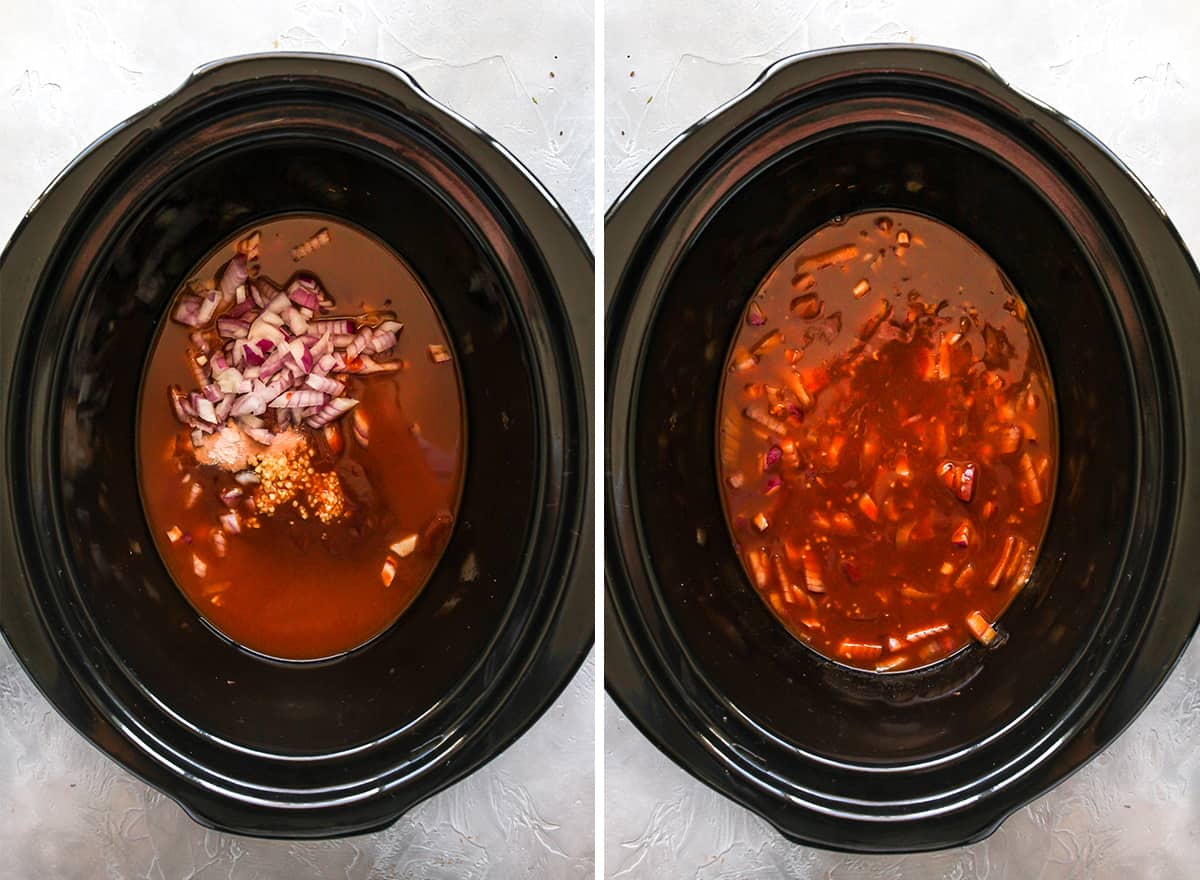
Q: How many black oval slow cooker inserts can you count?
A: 2